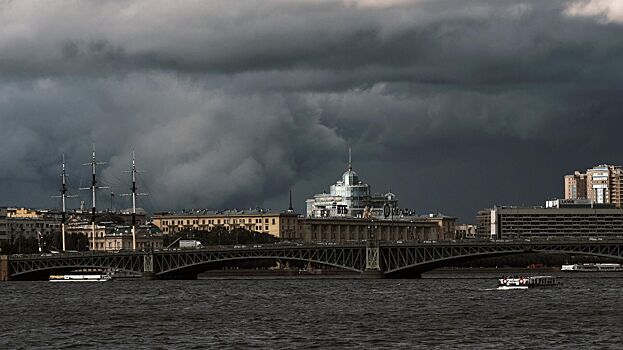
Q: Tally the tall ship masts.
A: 3